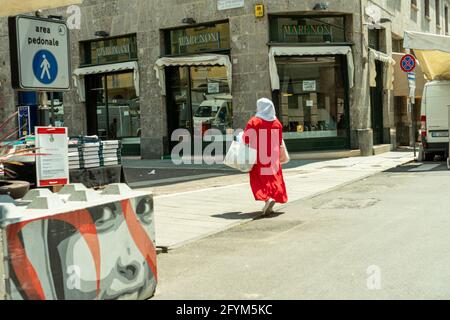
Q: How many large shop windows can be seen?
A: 3